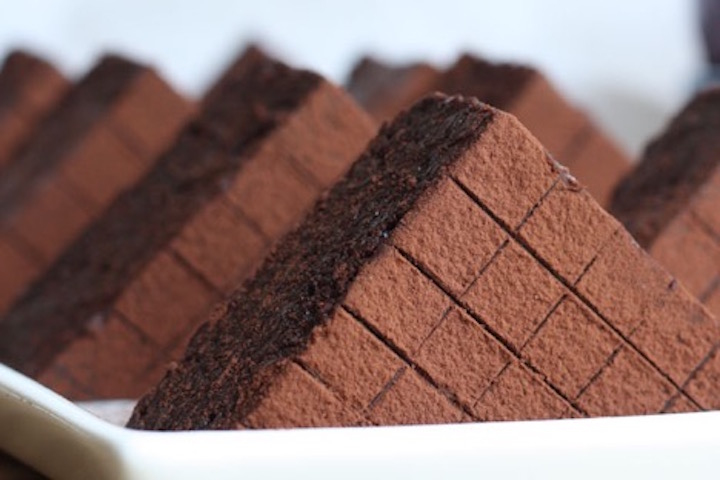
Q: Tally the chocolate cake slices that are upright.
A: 7